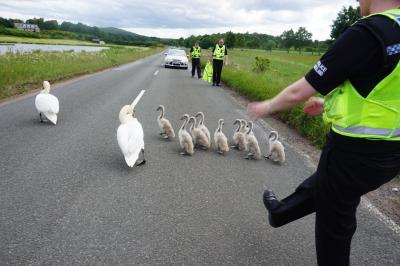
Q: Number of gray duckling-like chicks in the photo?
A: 9